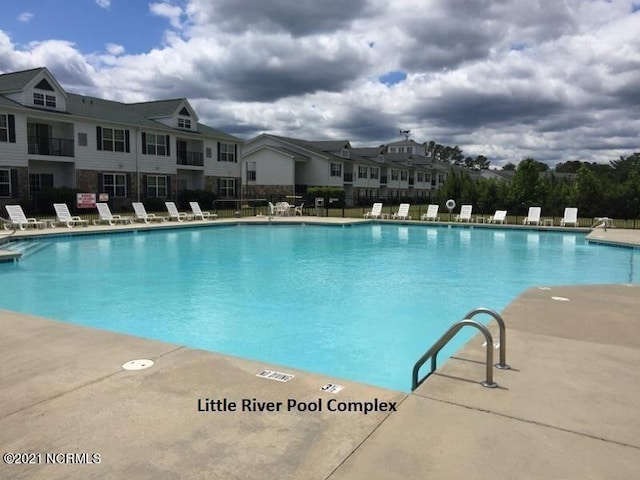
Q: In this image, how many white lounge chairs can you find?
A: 13